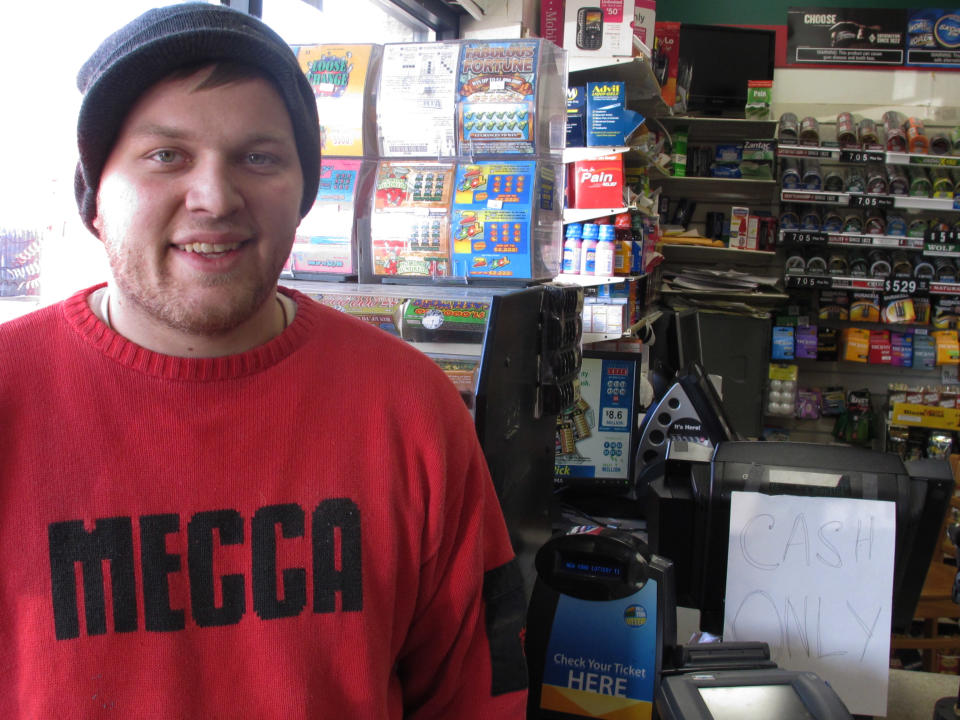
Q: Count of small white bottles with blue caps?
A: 3